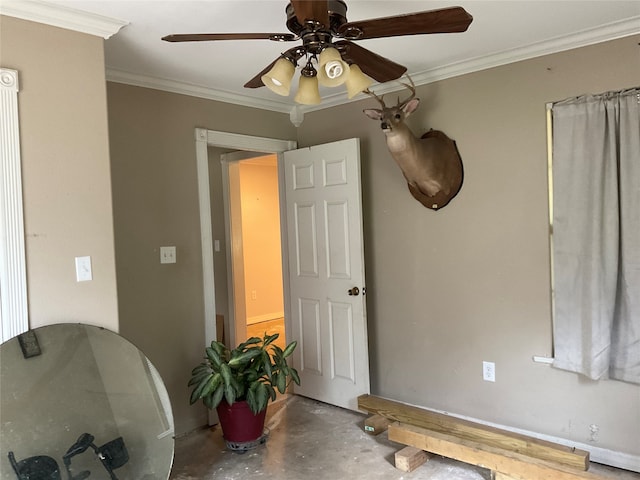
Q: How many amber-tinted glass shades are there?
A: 4